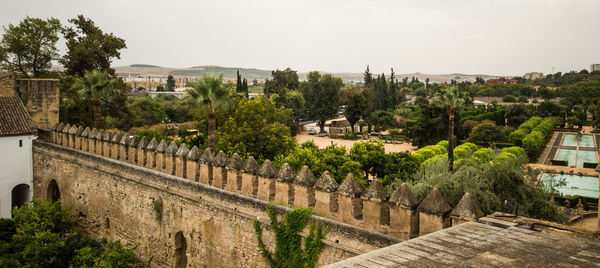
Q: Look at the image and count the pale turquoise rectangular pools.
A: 3